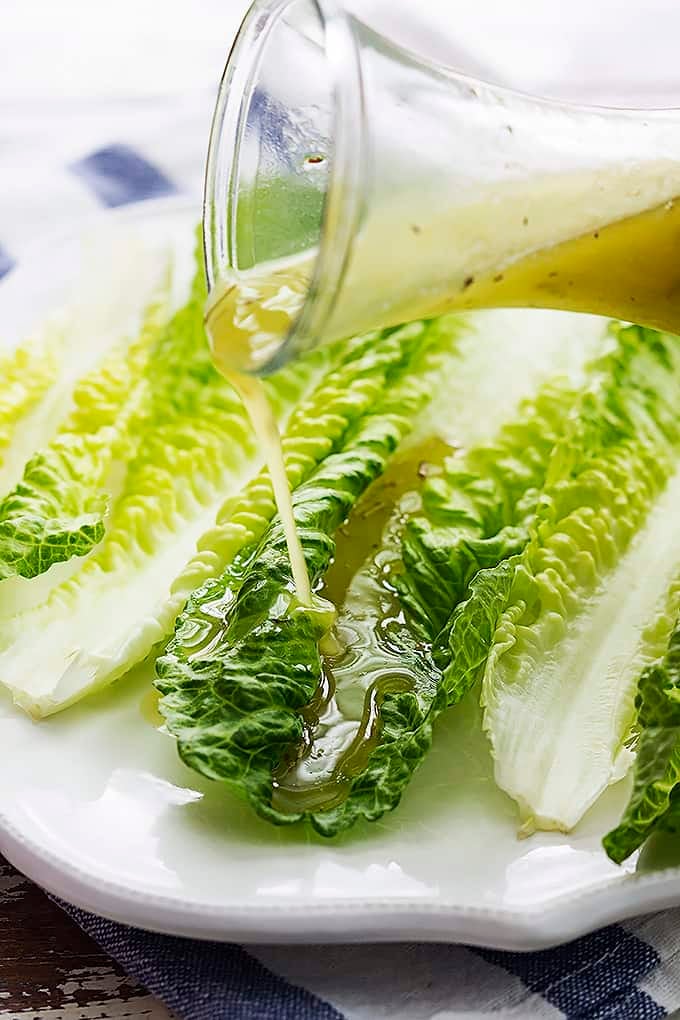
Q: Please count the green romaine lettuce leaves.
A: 5